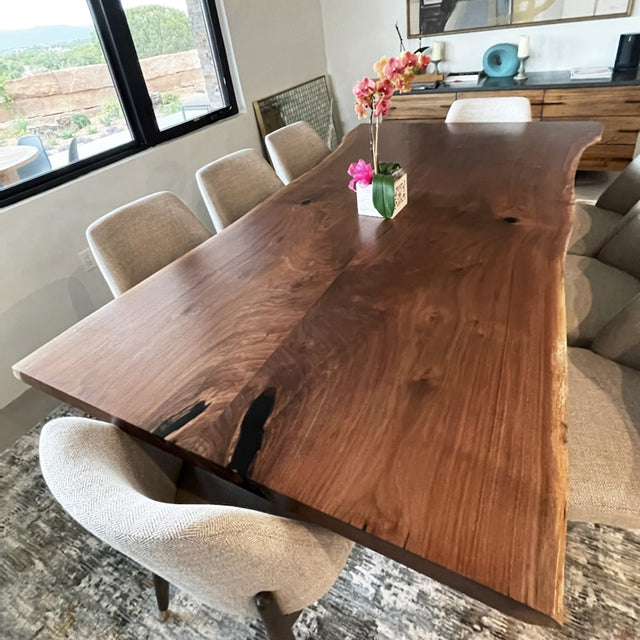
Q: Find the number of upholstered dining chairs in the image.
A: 8